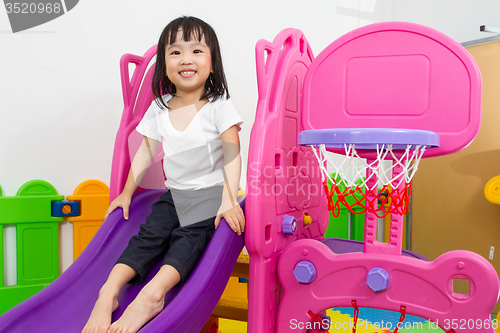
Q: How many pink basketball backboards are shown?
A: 1